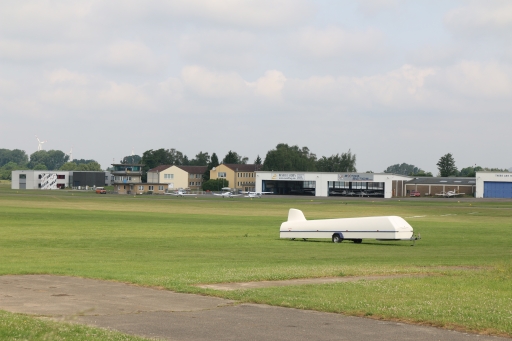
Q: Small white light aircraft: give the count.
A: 4